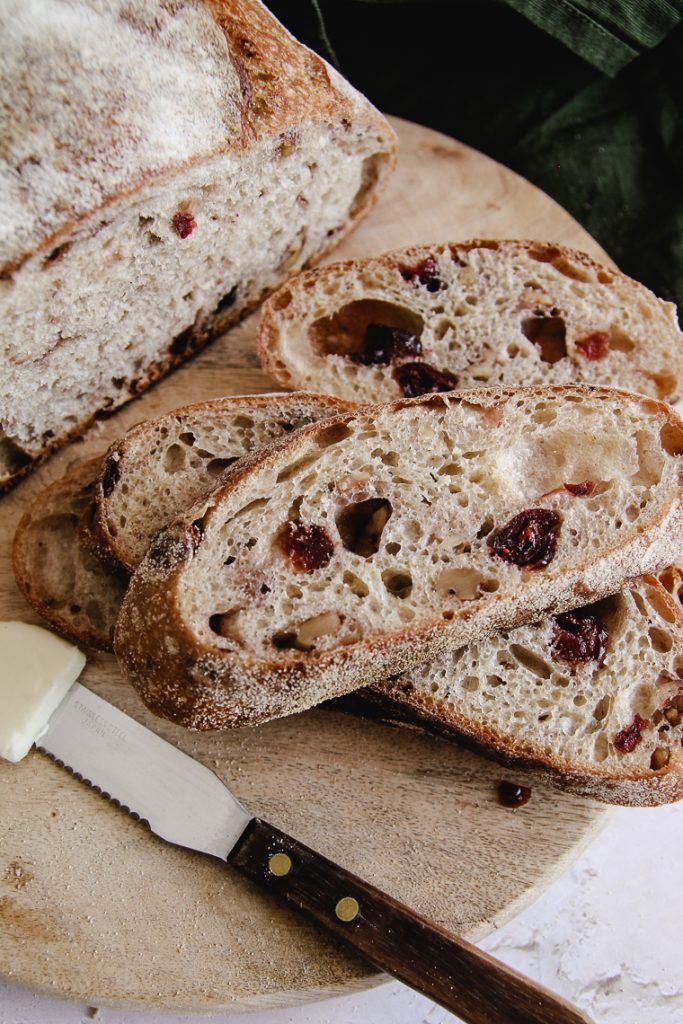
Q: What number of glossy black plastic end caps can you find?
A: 0